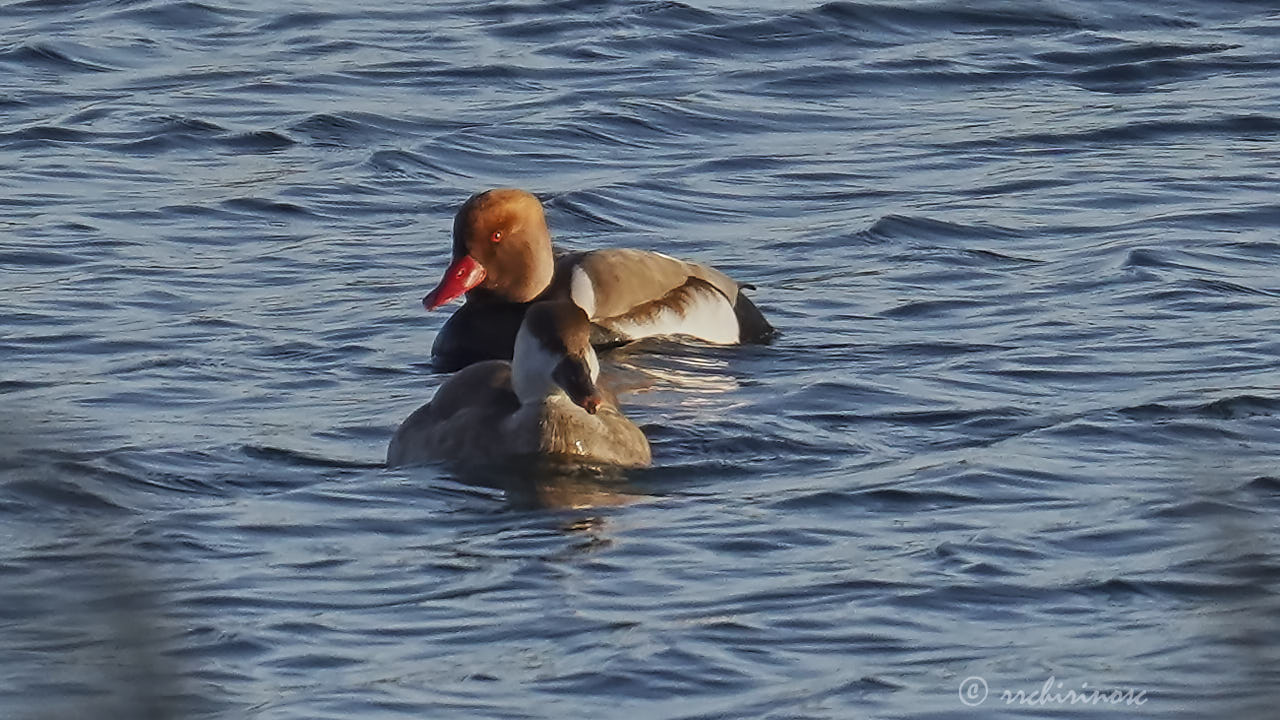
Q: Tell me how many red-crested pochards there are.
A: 2